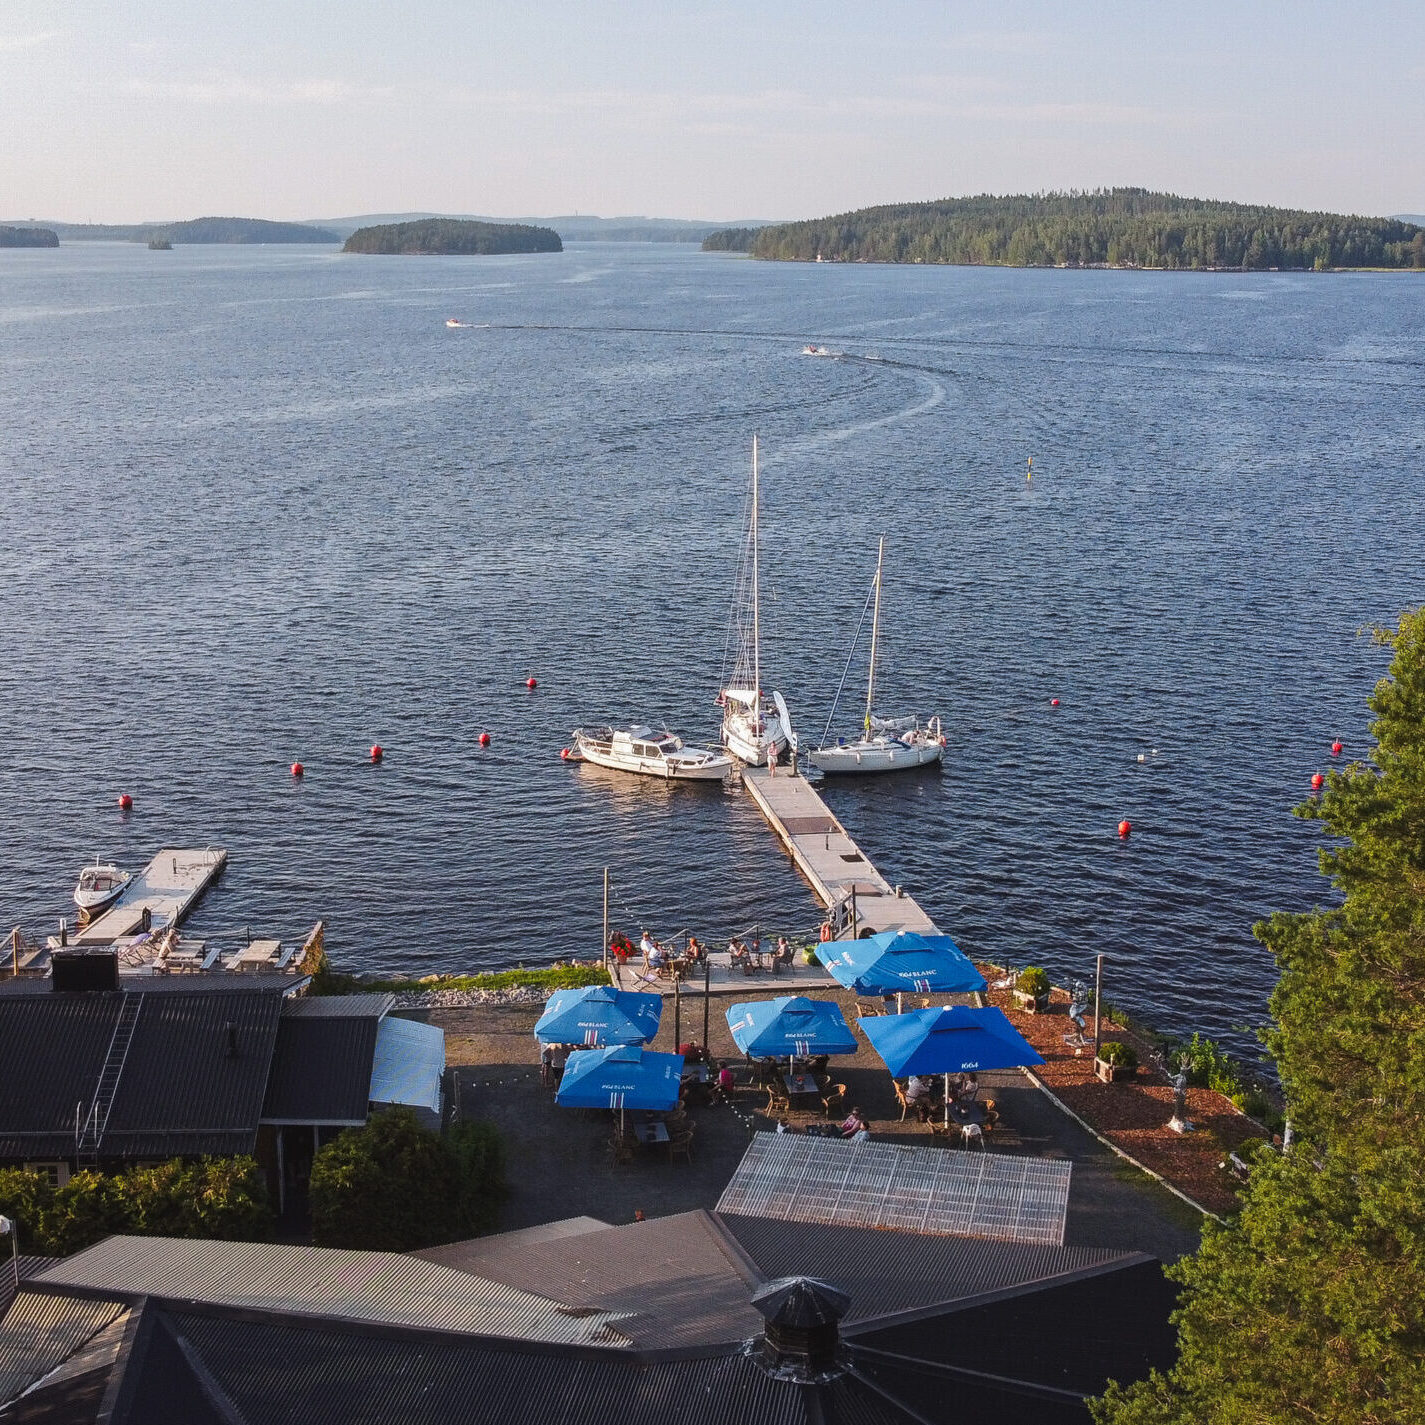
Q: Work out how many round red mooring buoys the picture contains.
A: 10